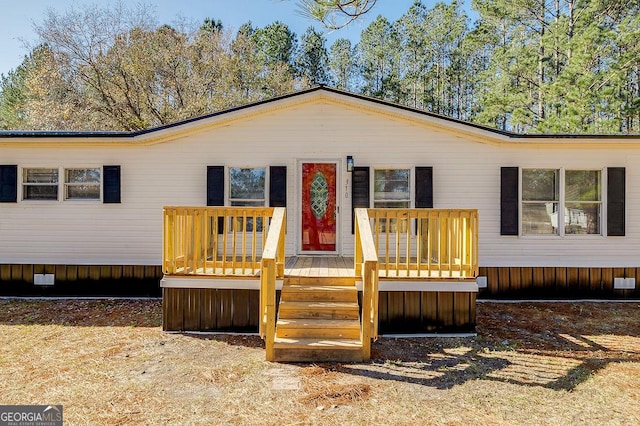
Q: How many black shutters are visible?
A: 8